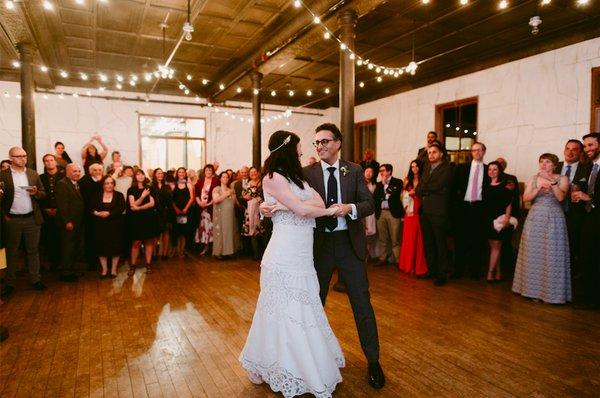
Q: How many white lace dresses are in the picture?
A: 1